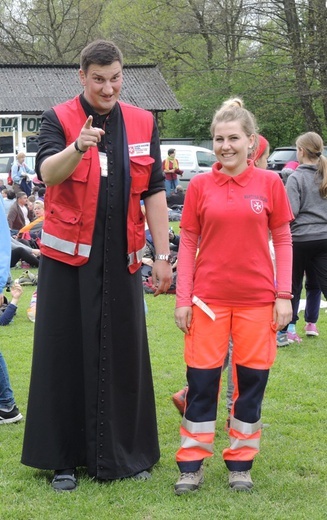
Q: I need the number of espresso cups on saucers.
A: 0